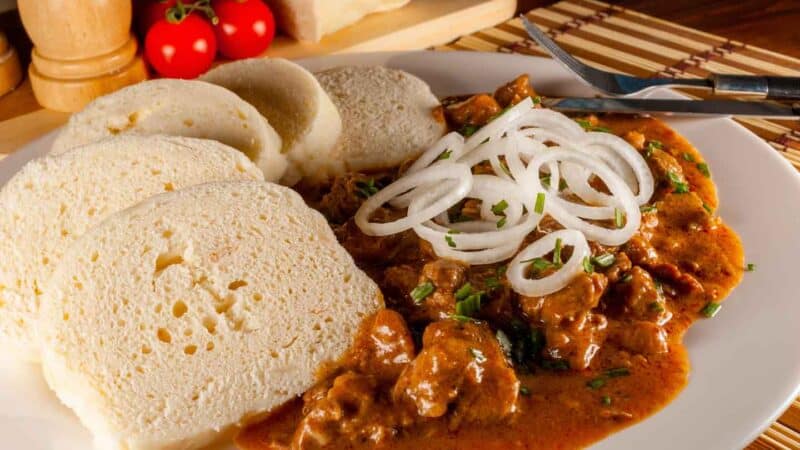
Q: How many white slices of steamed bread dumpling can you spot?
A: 5